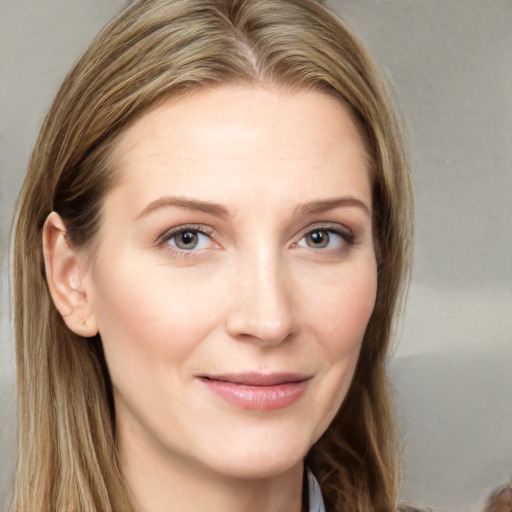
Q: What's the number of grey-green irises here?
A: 2